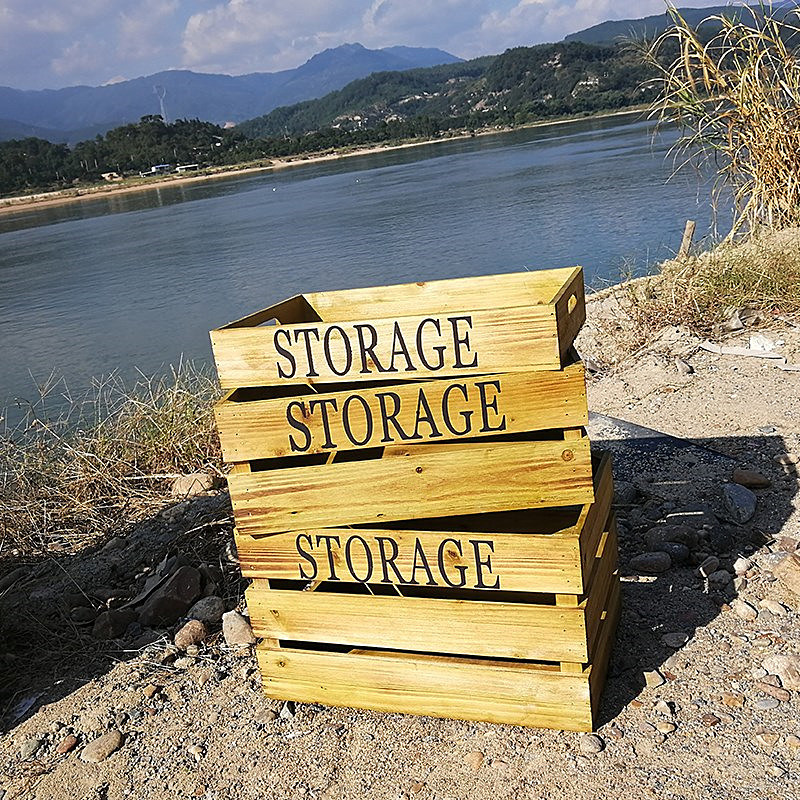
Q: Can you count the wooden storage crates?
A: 3